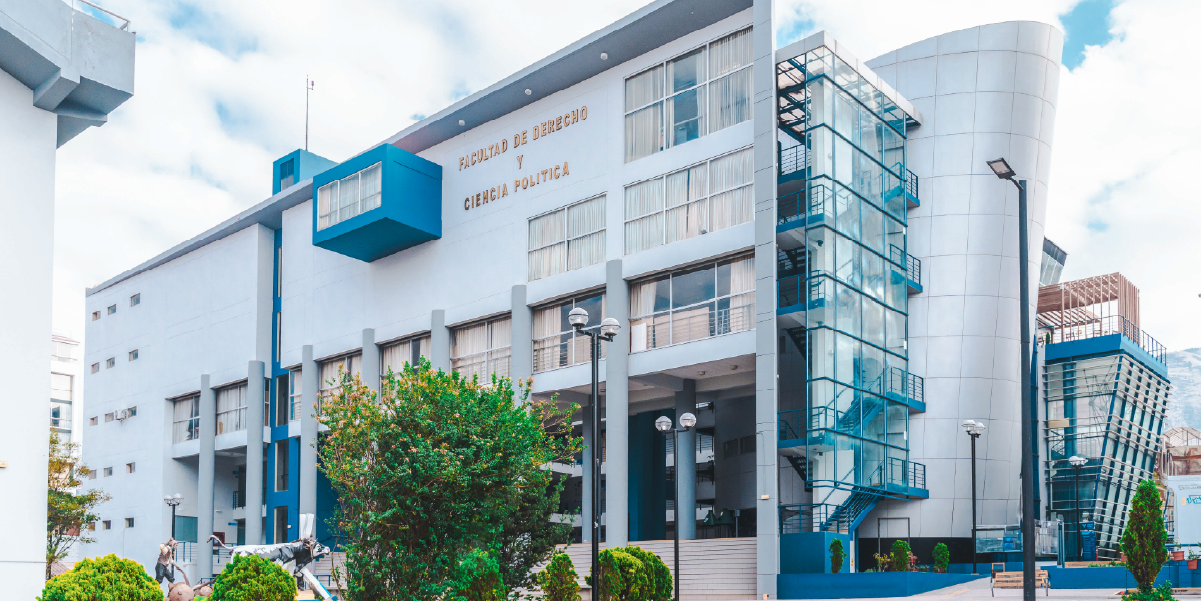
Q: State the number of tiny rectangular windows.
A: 15